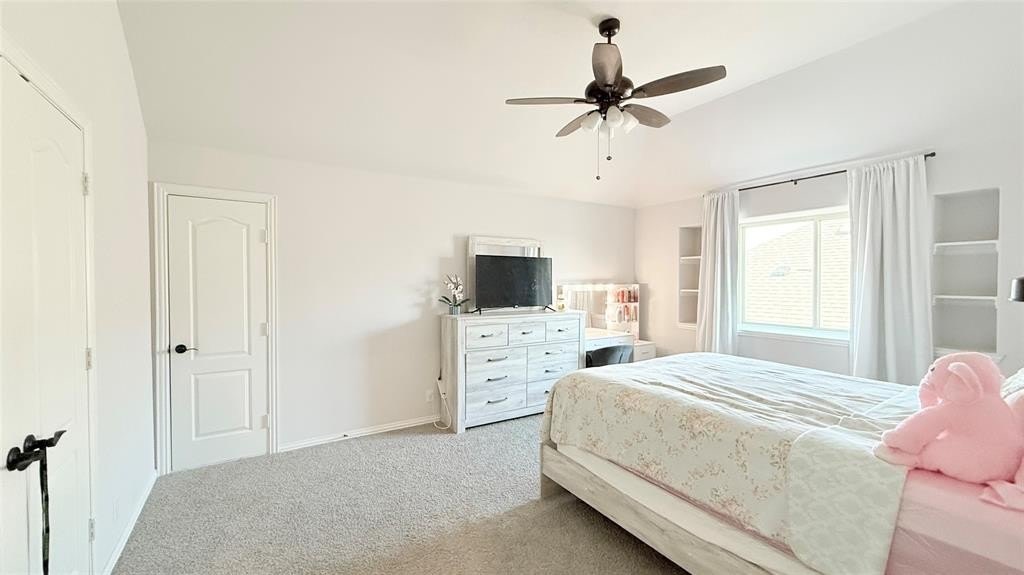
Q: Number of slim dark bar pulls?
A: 9